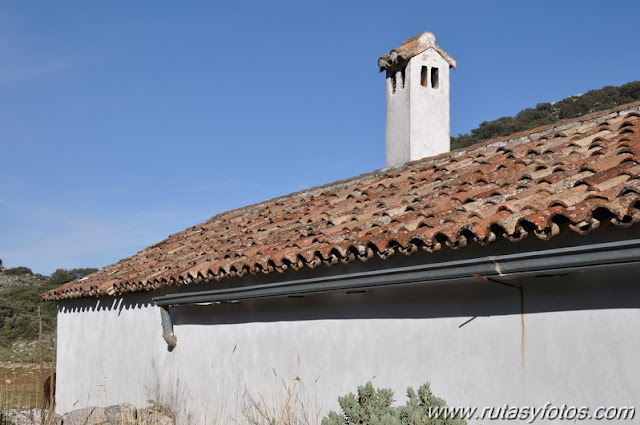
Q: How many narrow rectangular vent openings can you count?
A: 4